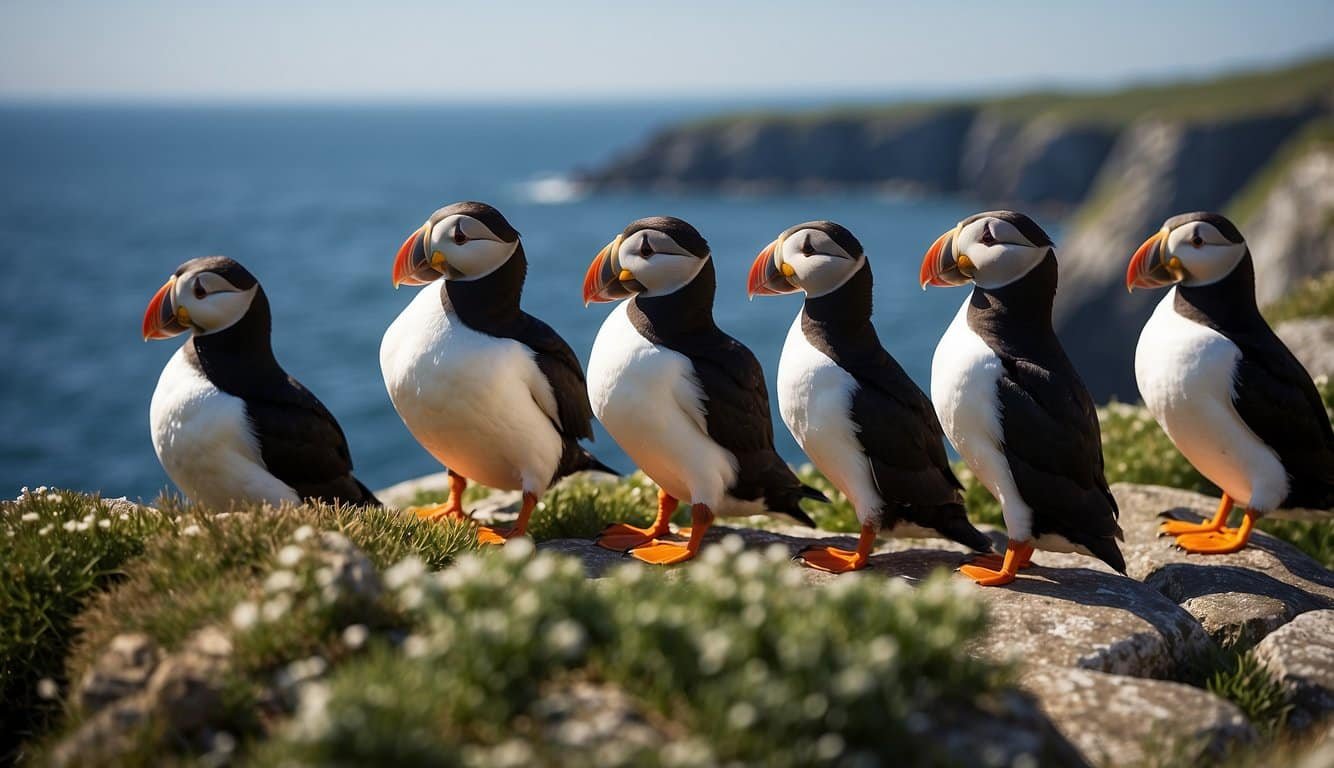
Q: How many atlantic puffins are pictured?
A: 6